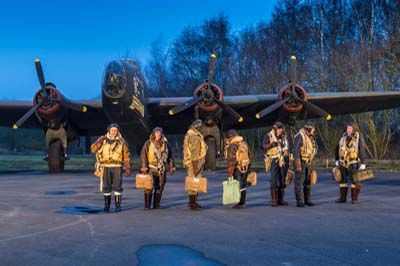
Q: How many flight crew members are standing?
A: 7